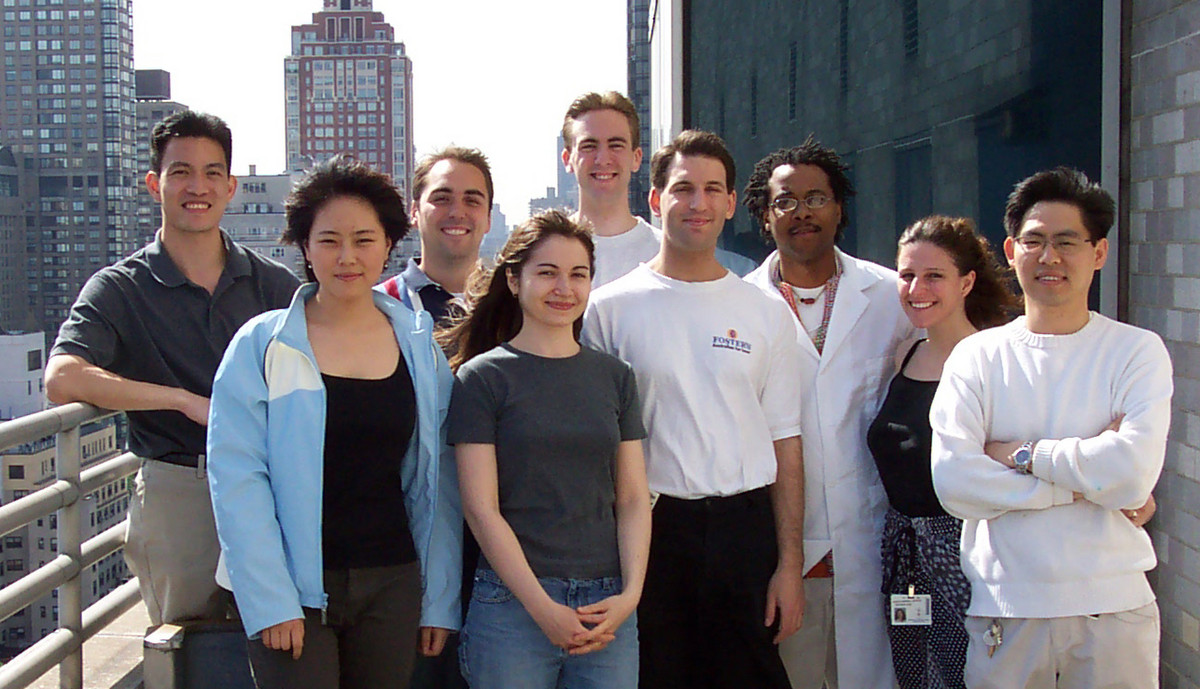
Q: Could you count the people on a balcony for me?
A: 9